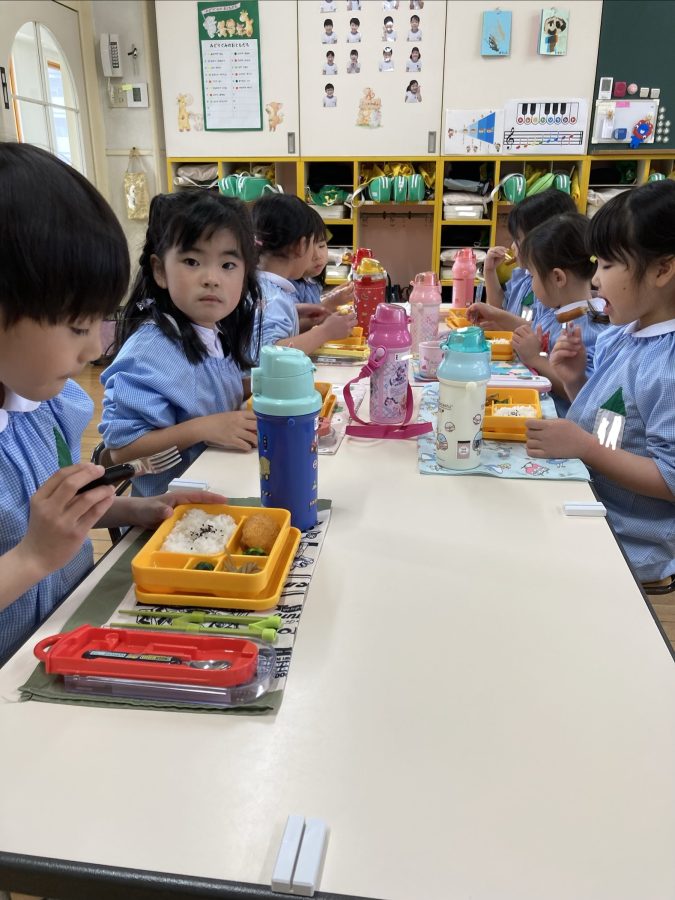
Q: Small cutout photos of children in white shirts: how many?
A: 14